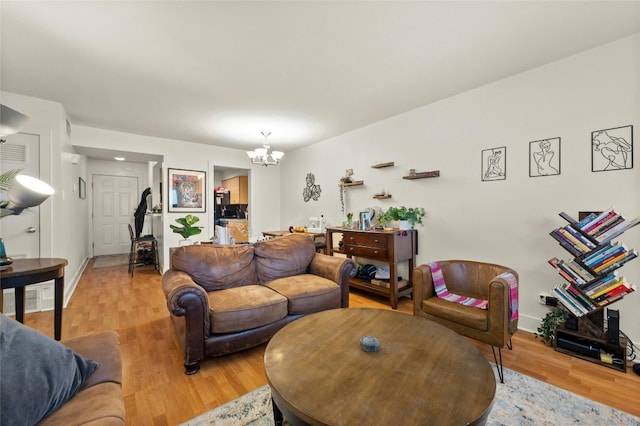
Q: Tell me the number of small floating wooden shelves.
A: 4